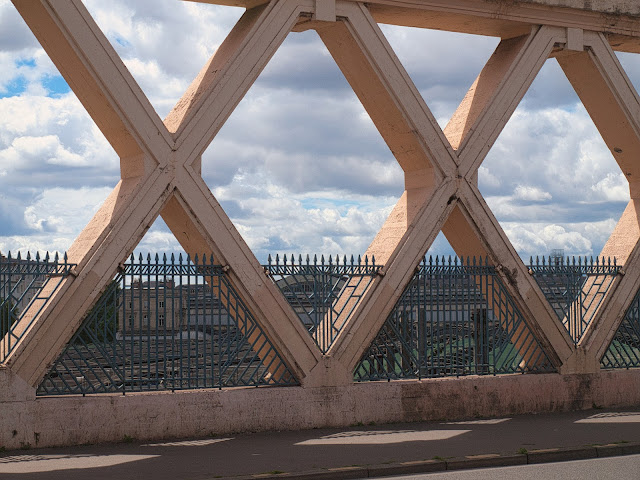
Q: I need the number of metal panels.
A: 6